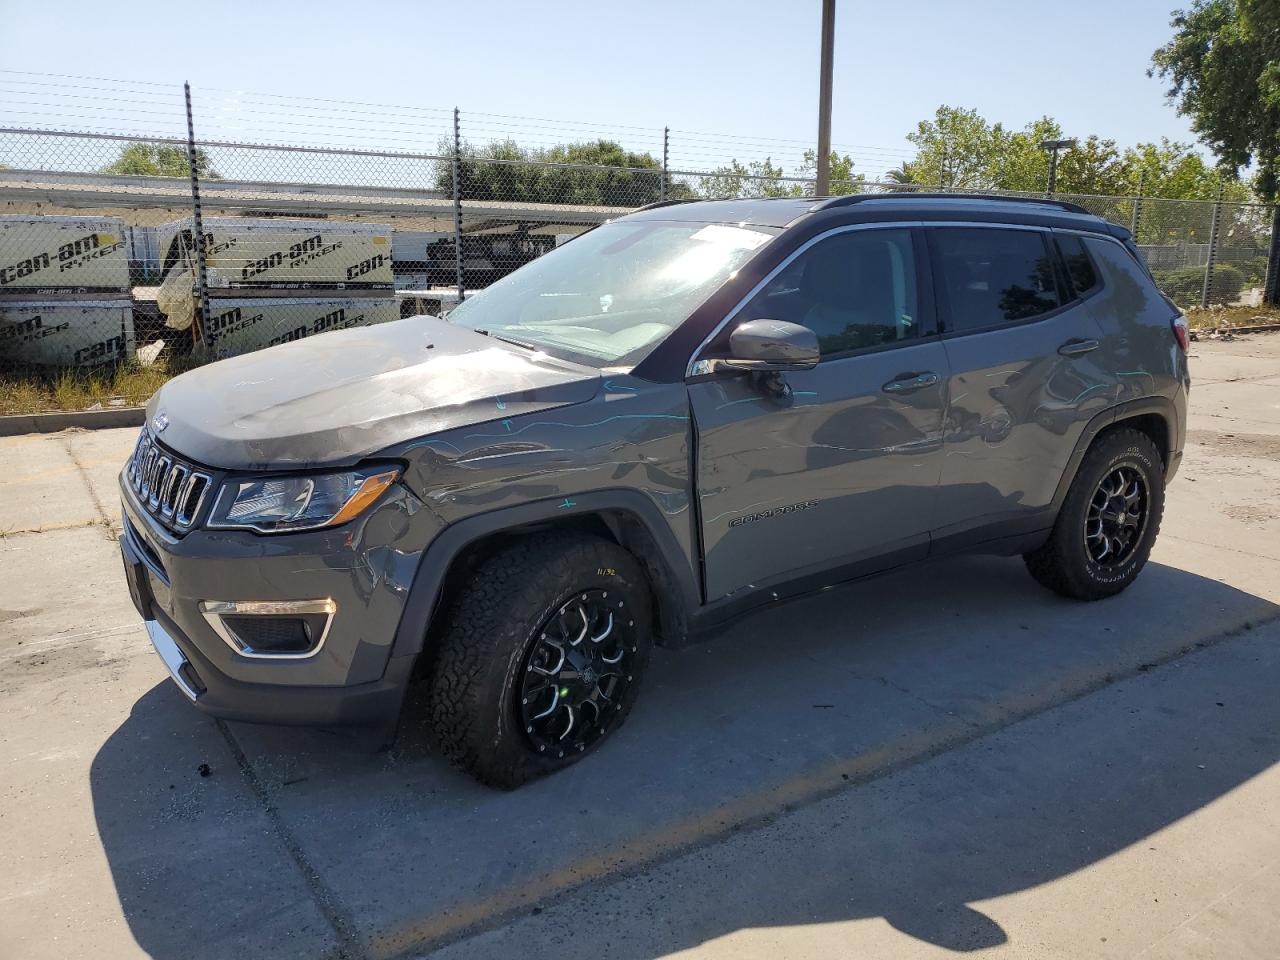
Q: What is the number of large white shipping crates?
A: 4